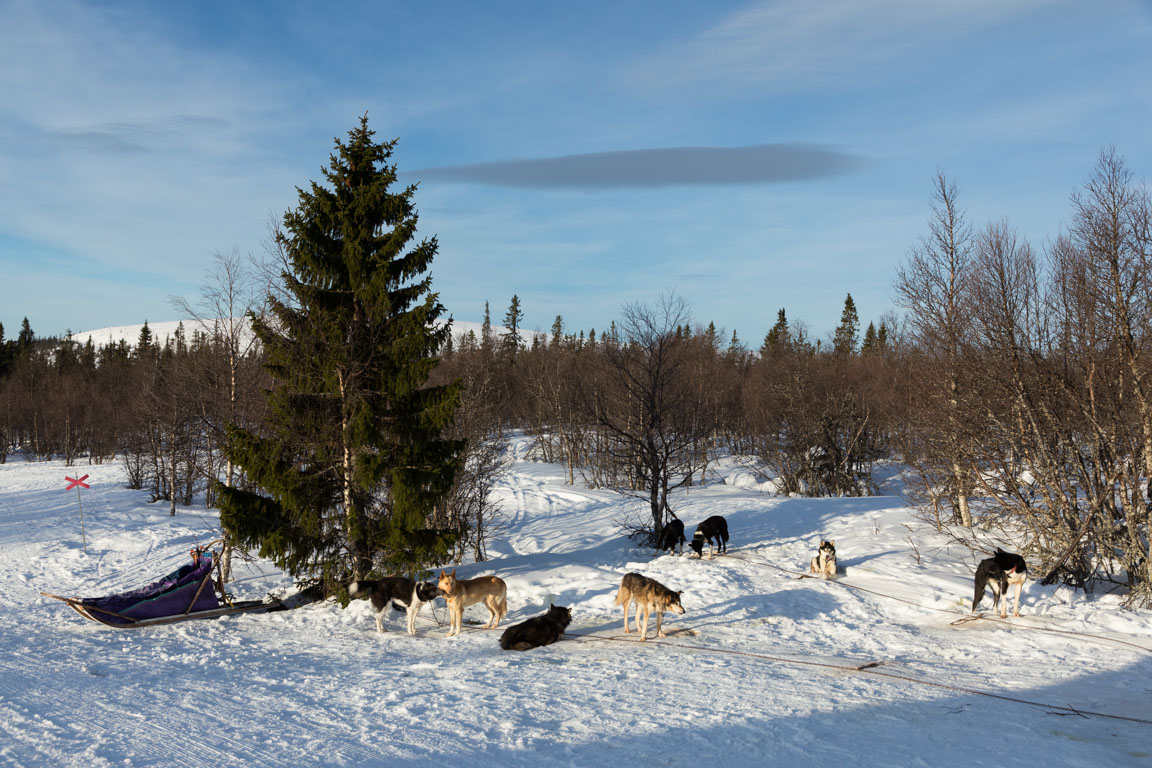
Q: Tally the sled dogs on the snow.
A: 8